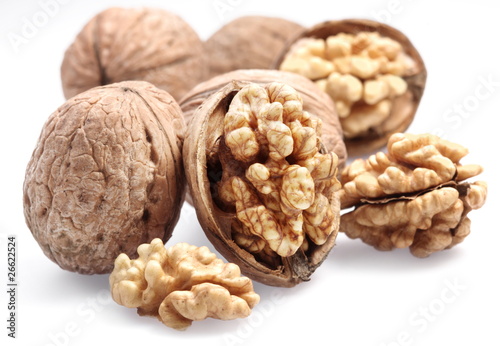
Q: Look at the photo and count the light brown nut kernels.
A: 4